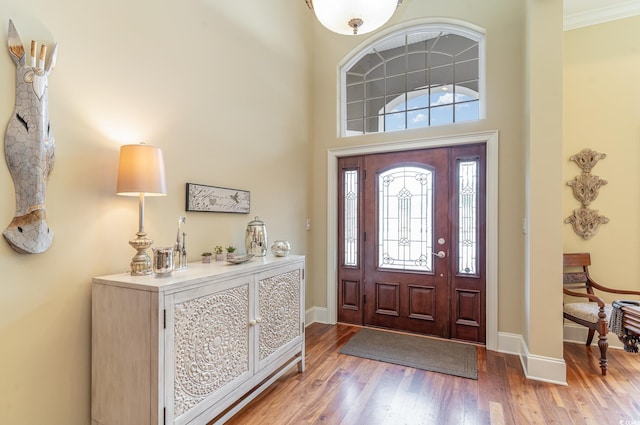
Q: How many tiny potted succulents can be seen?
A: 3